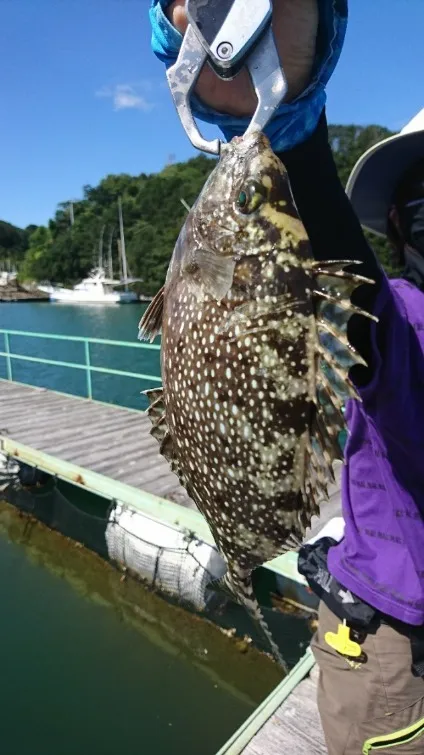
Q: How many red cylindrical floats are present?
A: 0